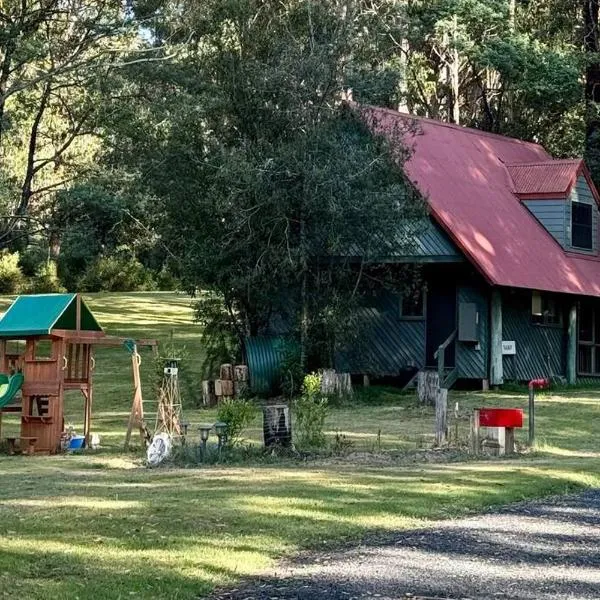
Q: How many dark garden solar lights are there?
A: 3